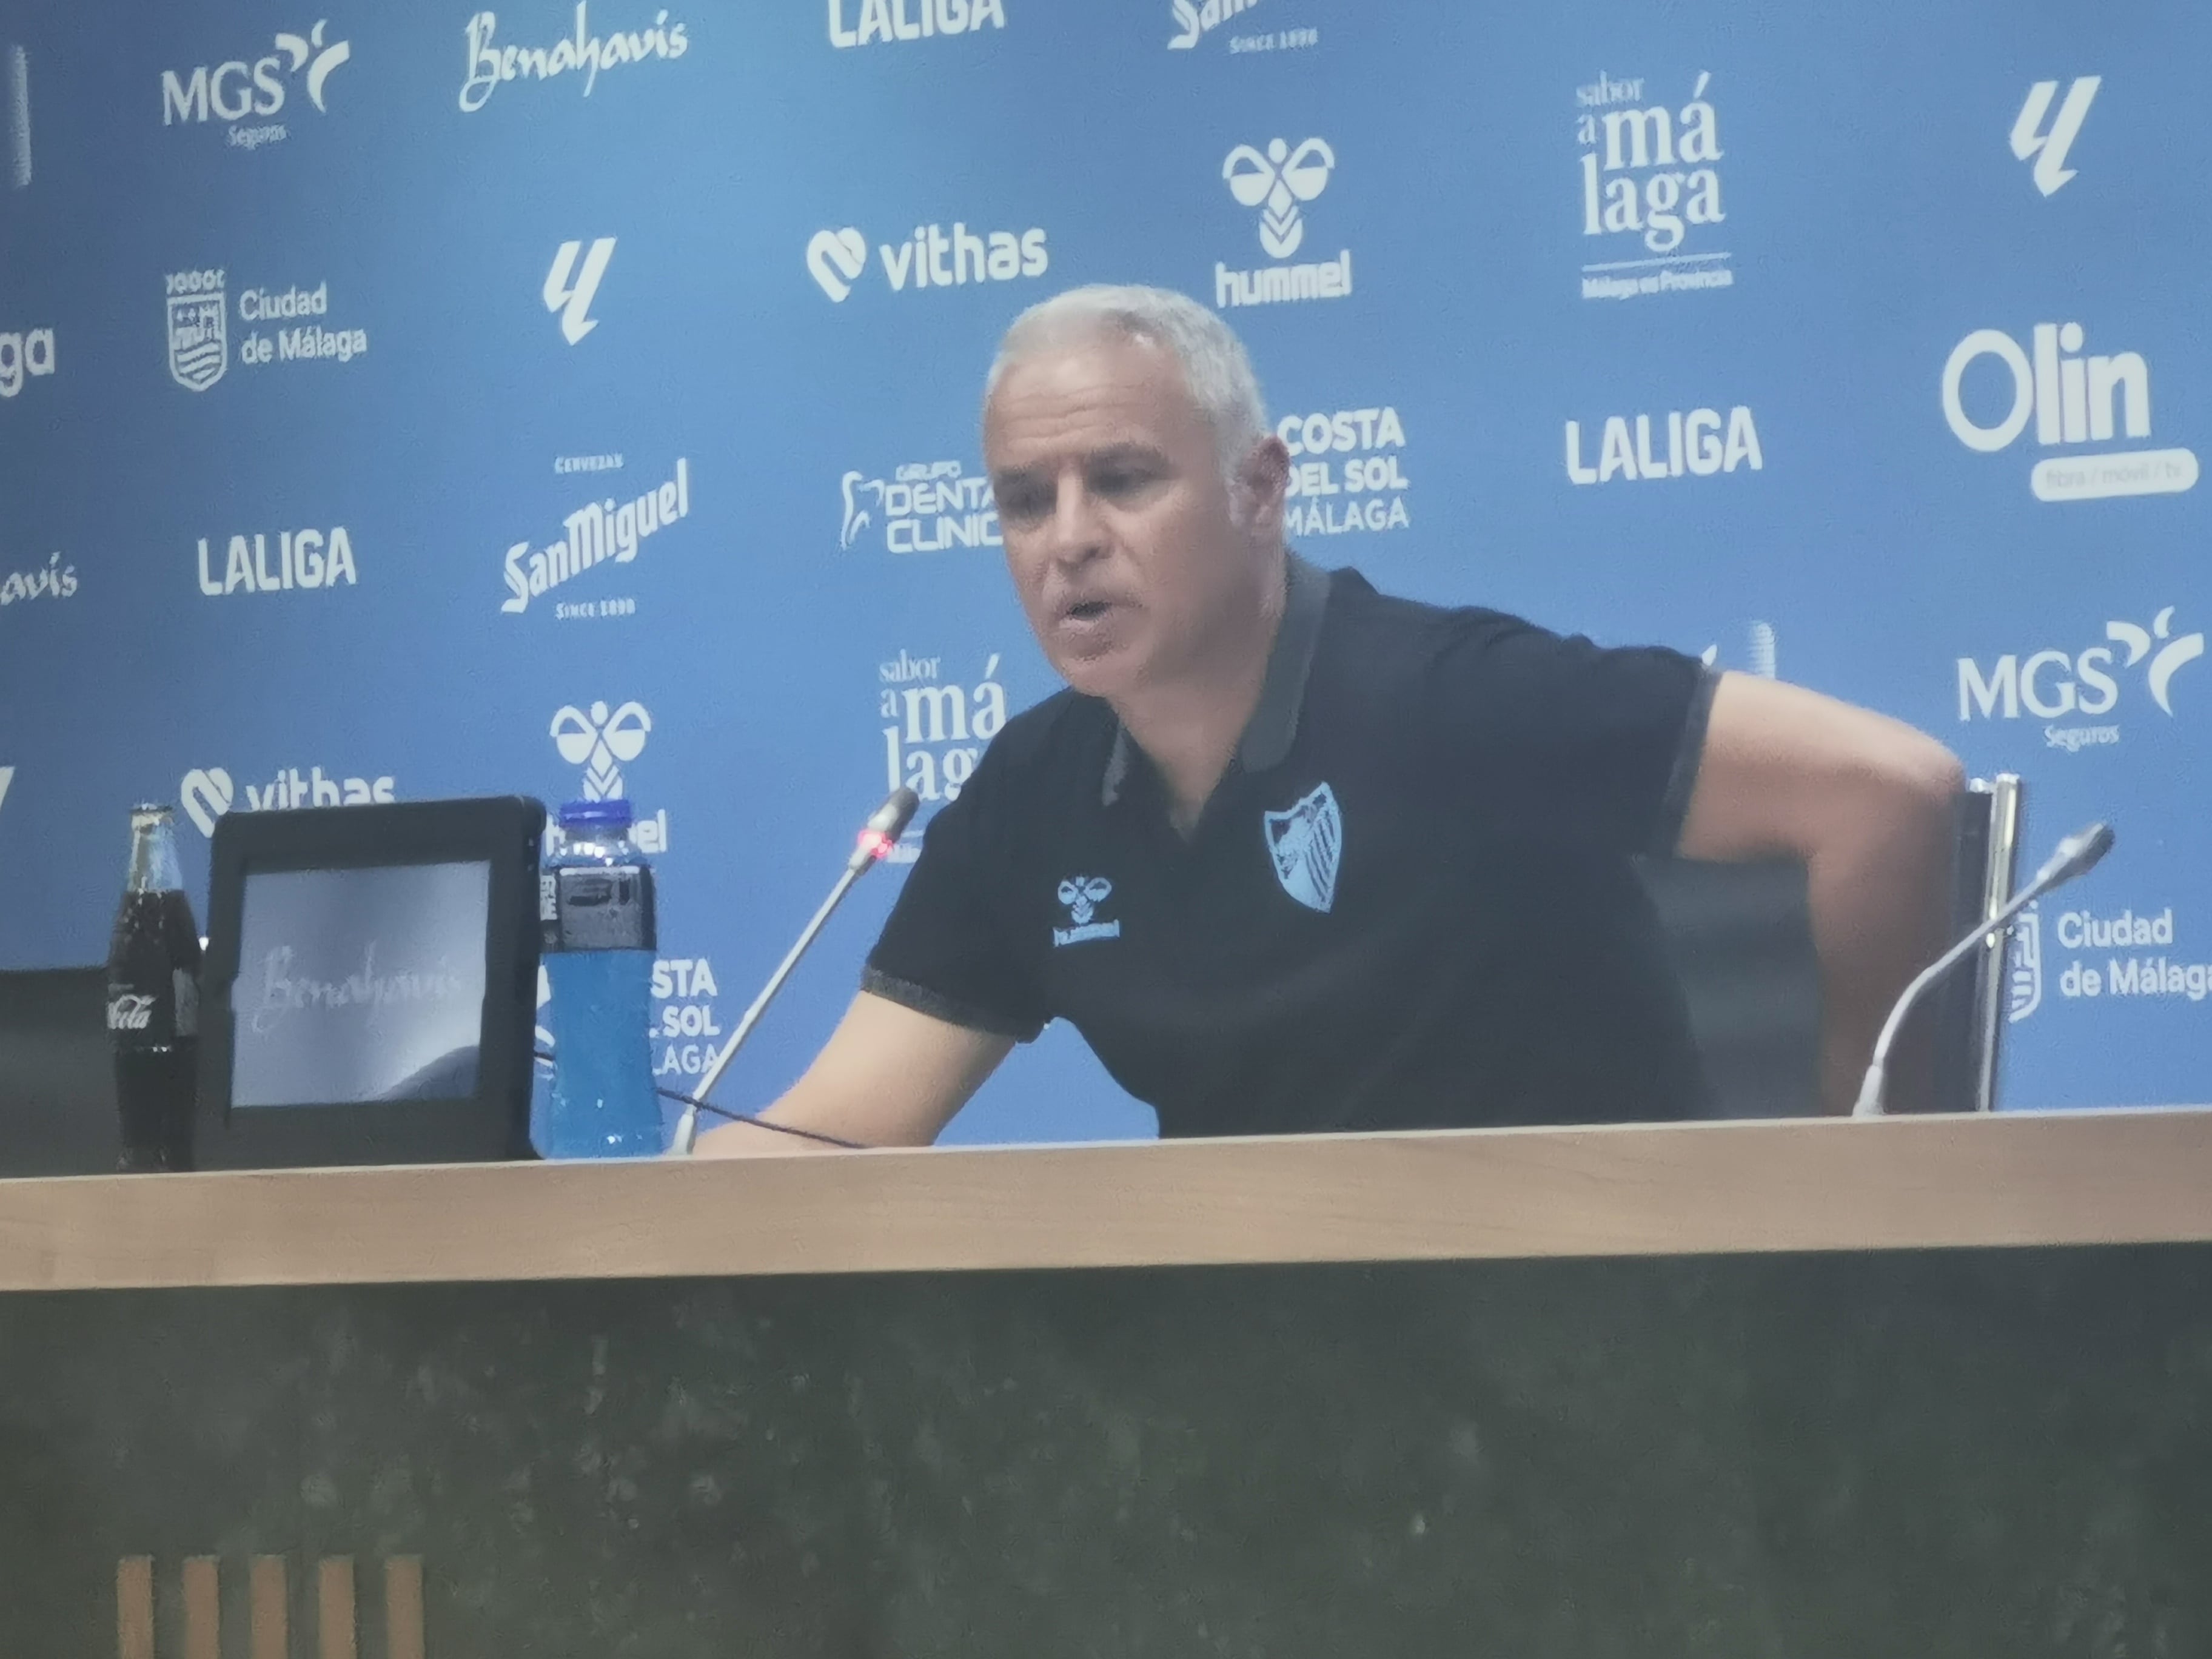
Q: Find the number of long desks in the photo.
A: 1